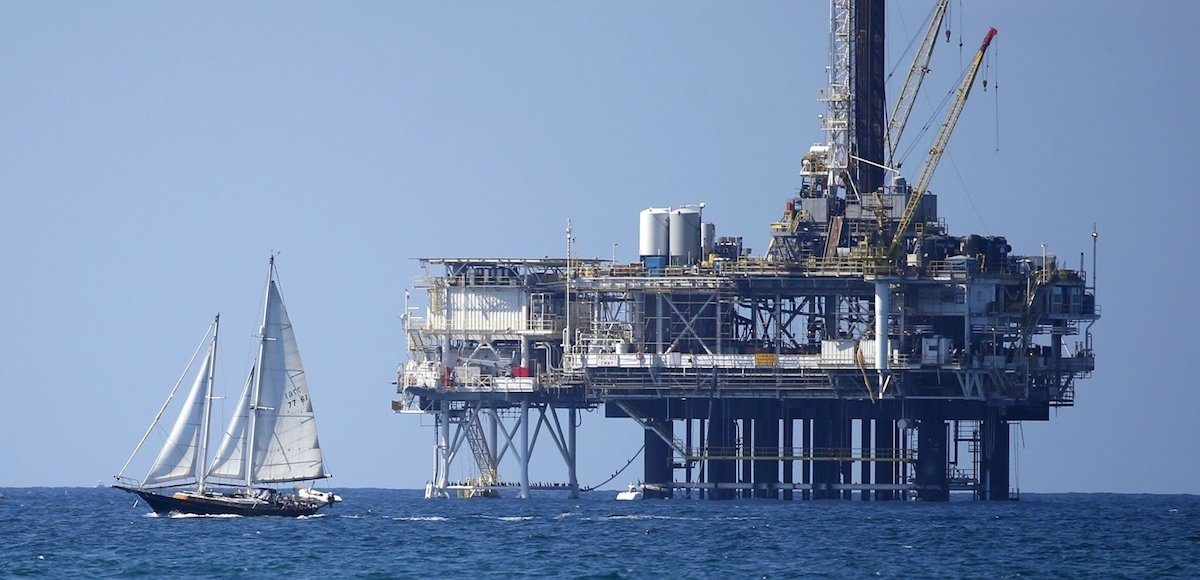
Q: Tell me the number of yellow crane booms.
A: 2